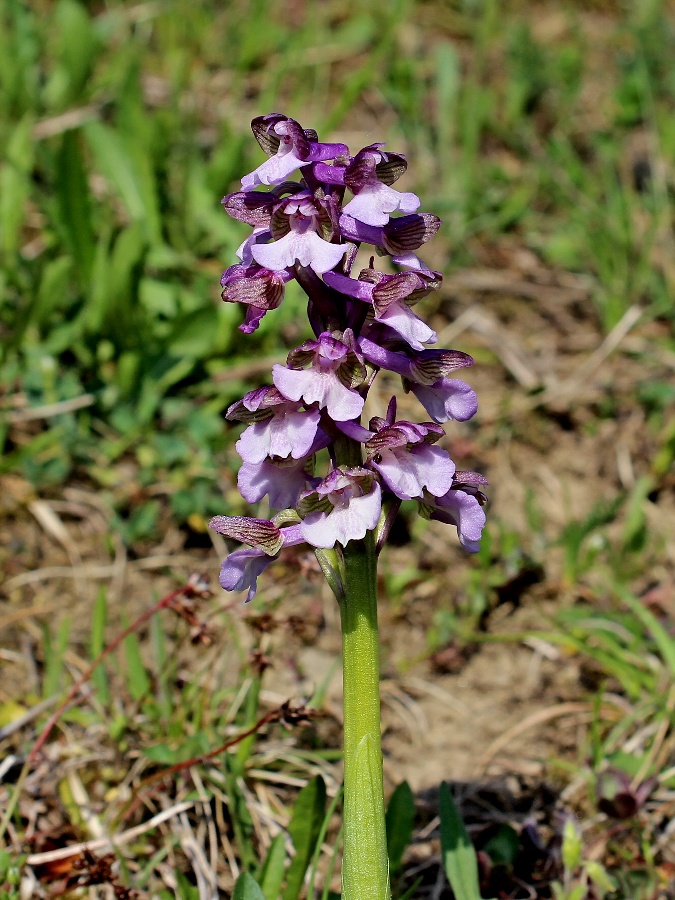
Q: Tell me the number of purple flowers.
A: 15